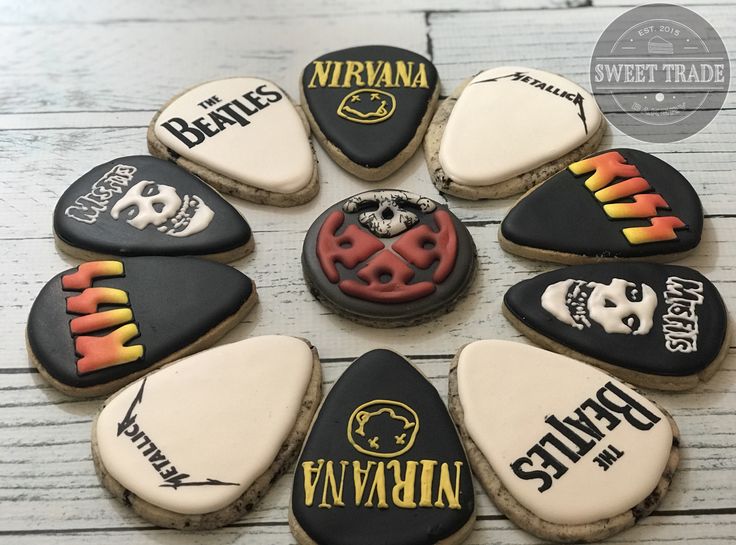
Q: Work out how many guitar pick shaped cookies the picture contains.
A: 10